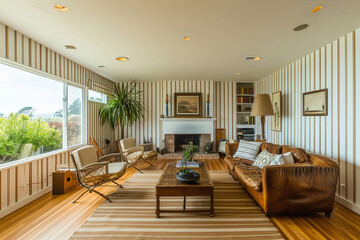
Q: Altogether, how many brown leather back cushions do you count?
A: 2